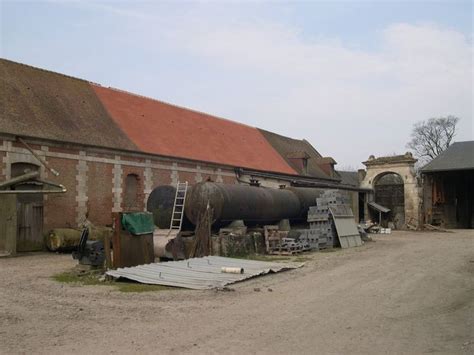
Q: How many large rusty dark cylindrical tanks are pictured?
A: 2